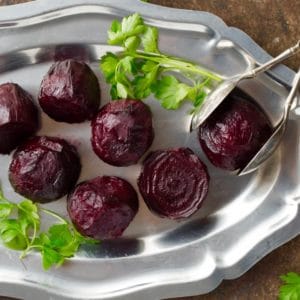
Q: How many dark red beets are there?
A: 7